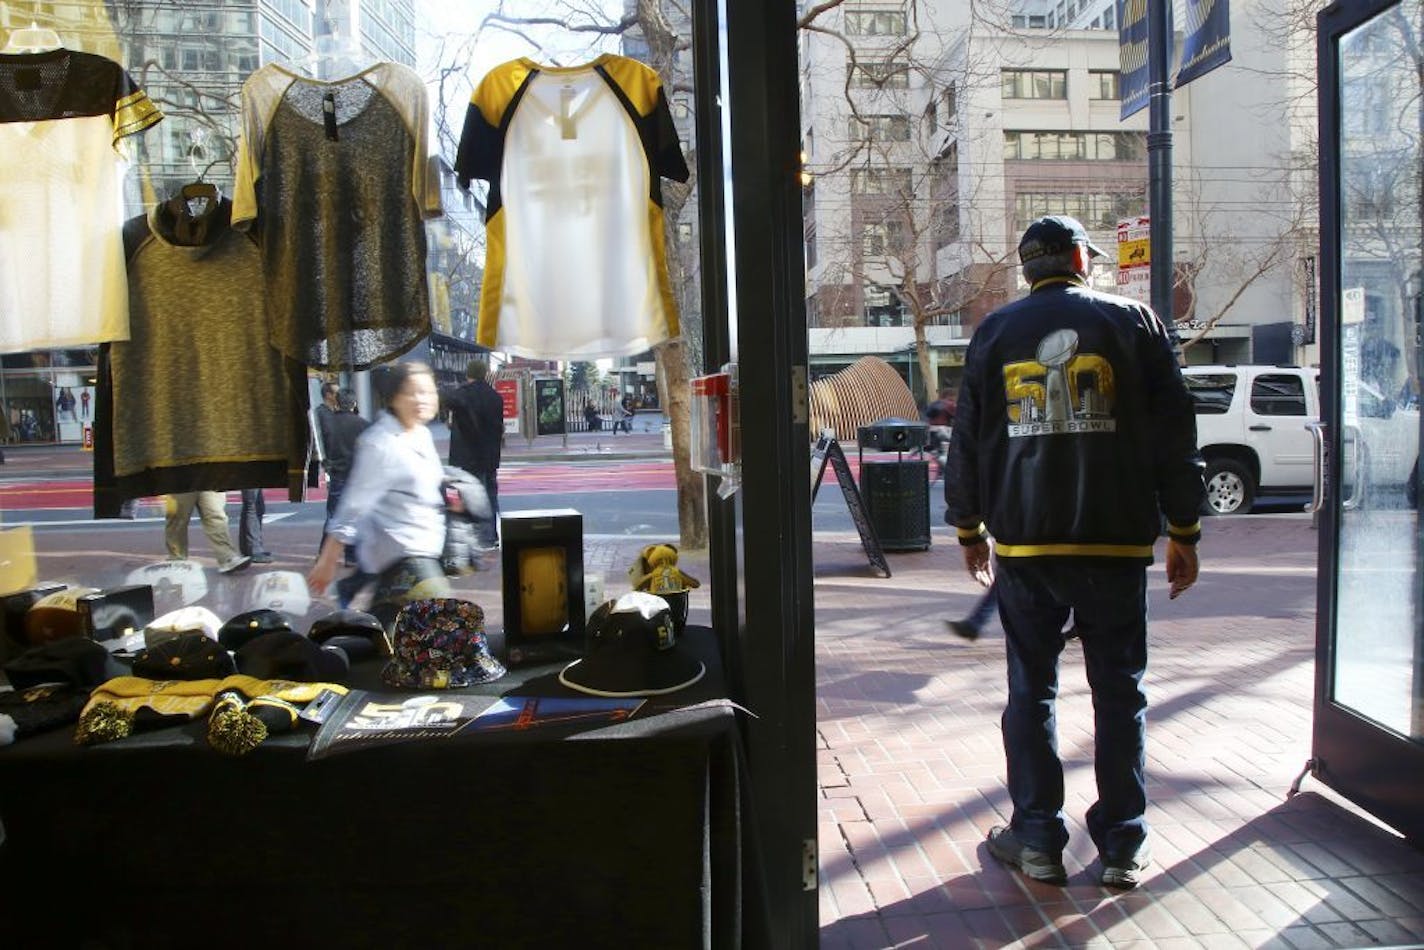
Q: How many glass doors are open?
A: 1